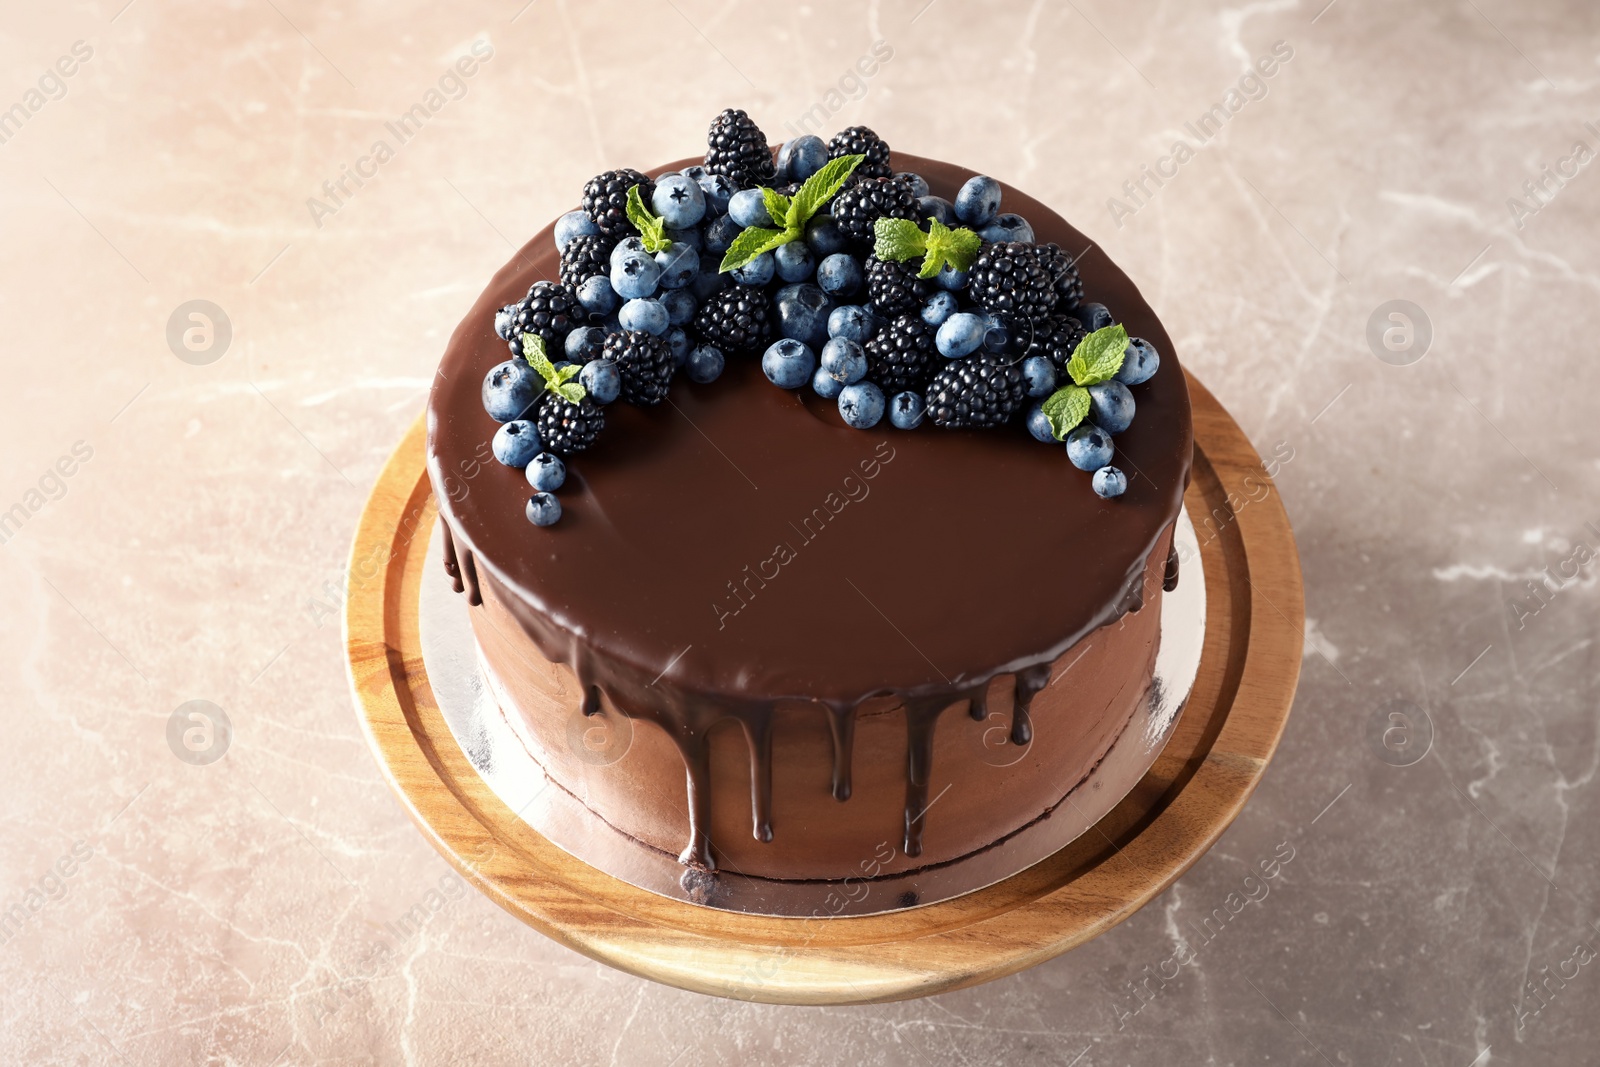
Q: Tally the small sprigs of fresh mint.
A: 5